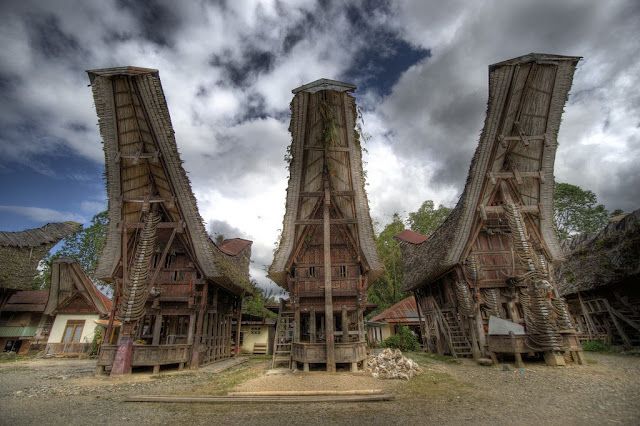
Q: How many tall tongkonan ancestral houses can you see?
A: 3